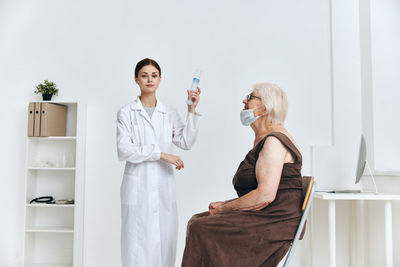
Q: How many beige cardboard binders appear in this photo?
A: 3